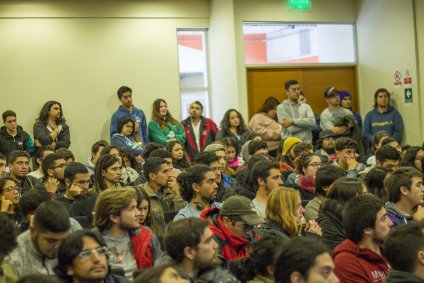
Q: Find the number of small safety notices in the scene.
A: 3